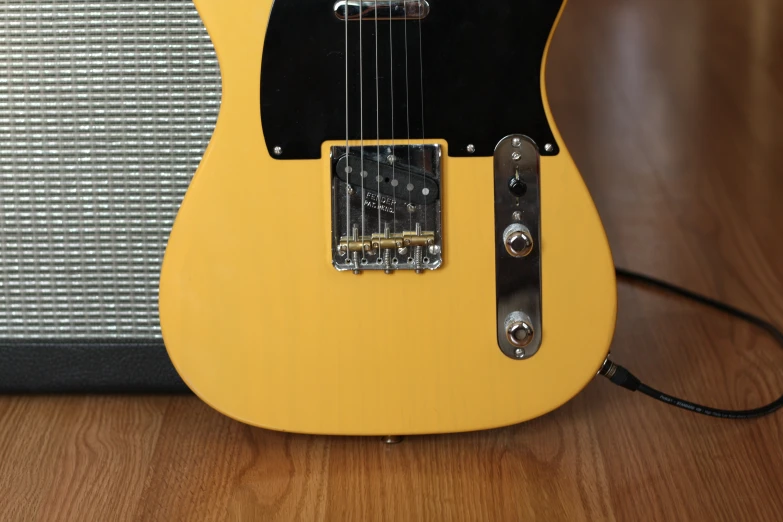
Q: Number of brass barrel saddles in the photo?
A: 3